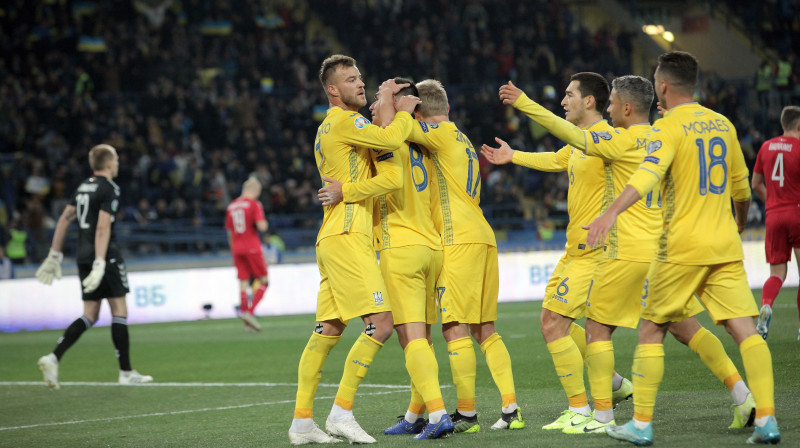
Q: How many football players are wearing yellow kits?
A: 6